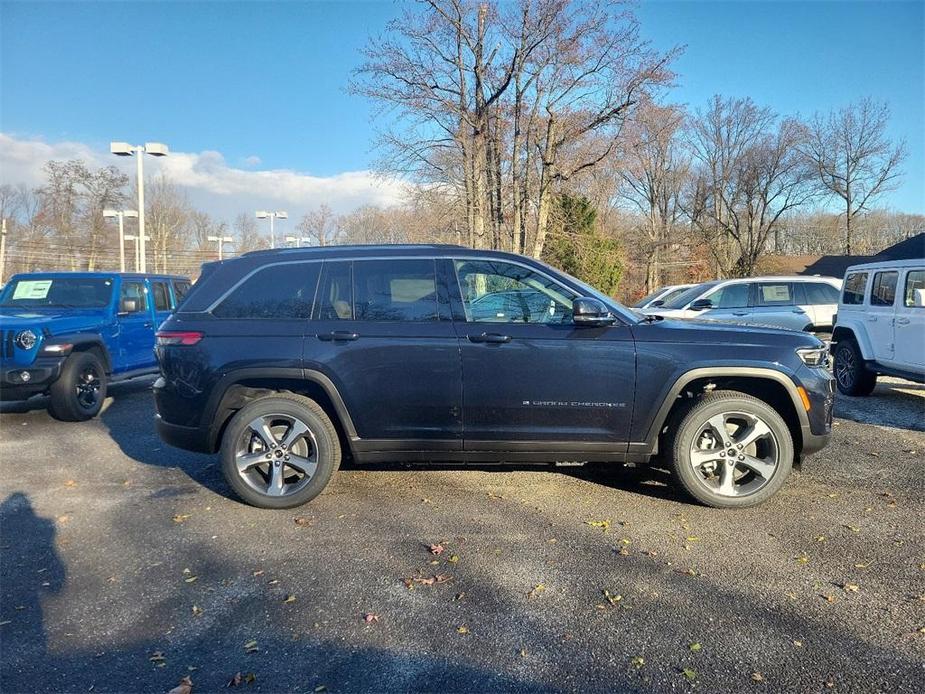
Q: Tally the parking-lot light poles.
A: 6